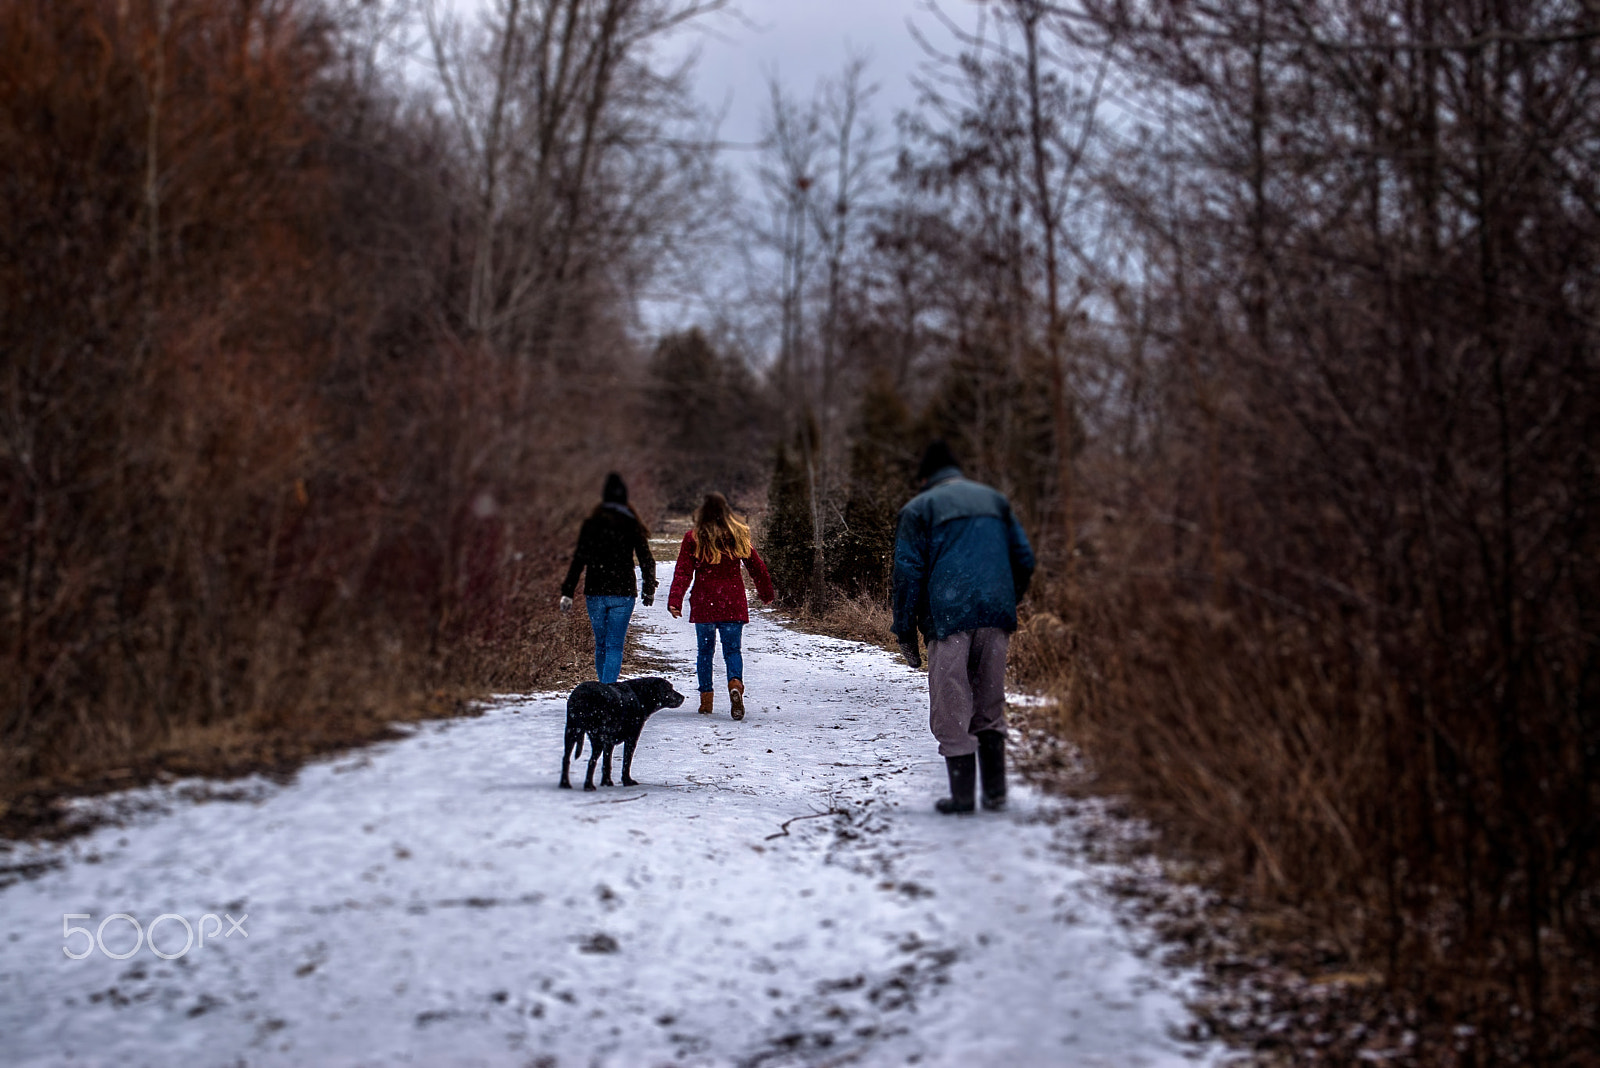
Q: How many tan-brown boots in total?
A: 2